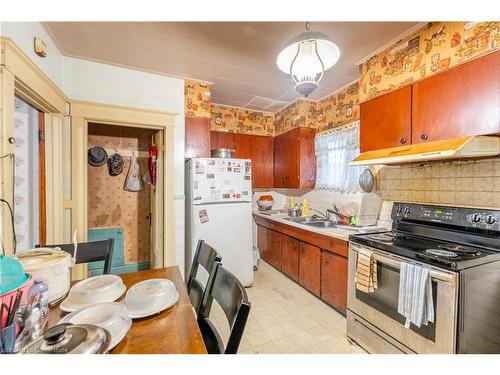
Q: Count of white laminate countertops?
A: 1